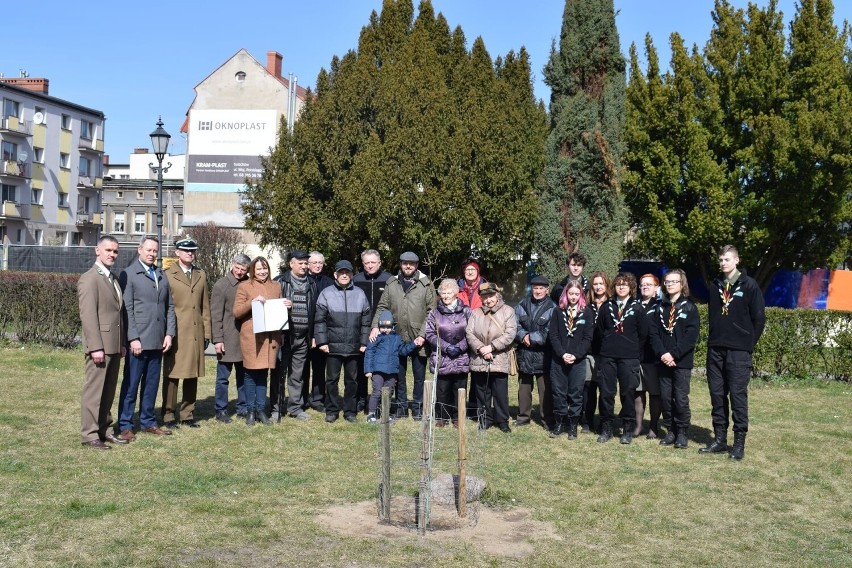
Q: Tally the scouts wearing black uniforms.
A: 7